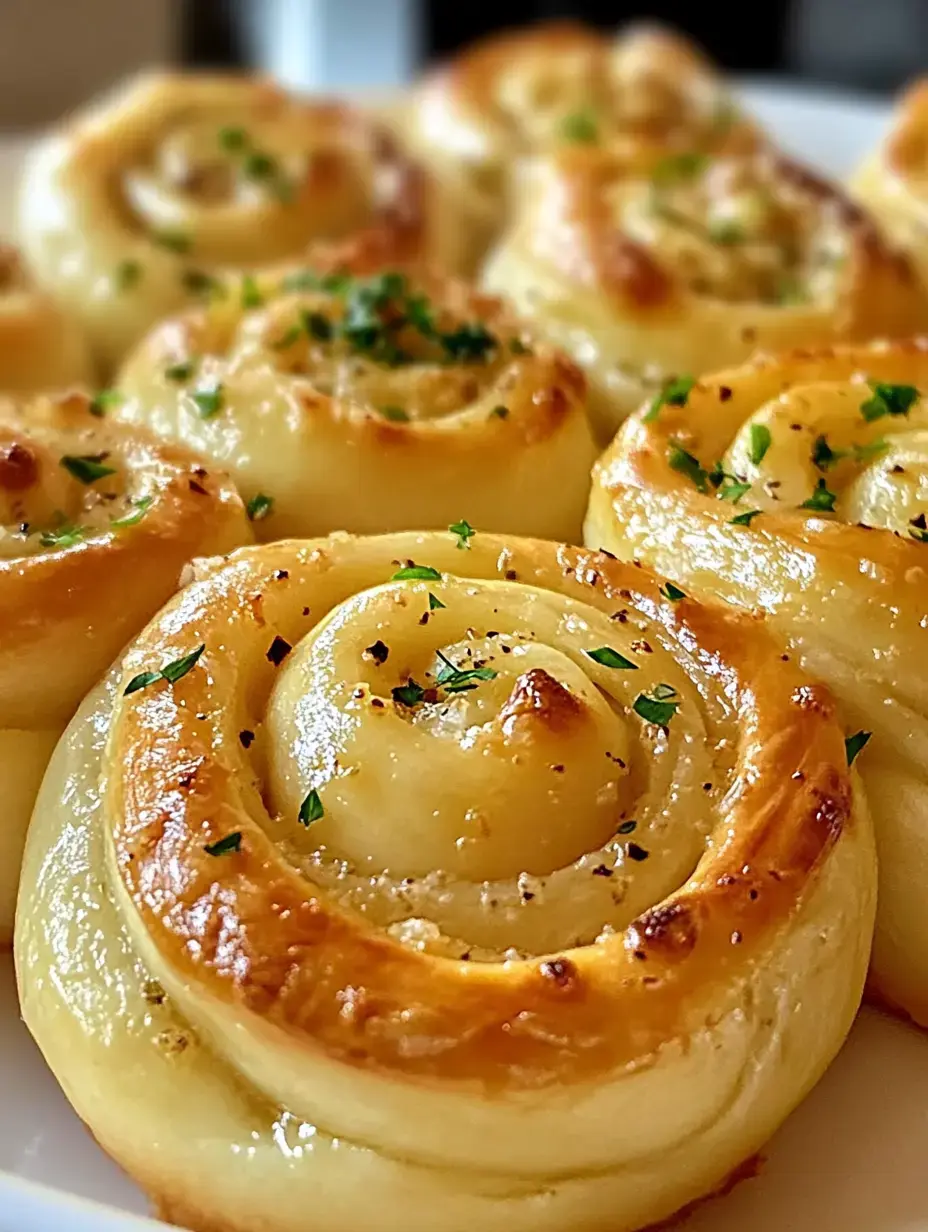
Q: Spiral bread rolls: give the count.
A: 9